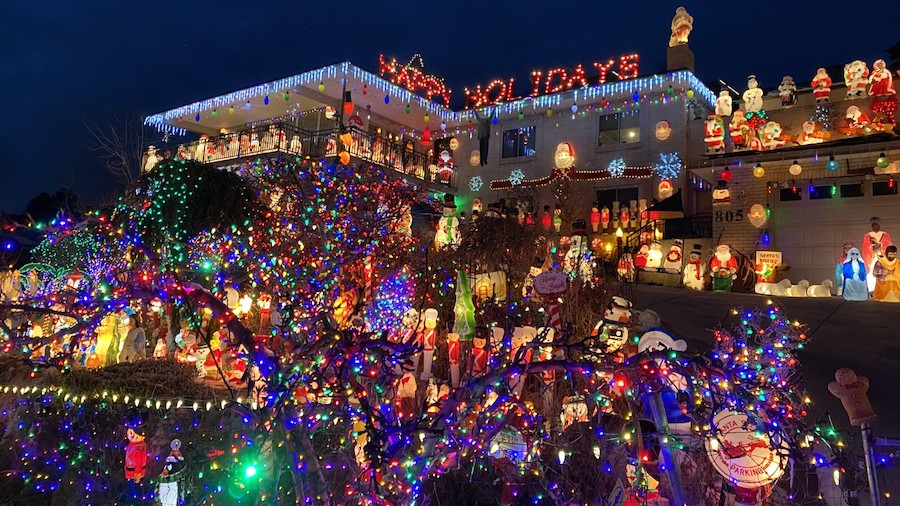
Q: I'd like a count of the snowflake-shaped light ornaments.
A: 4